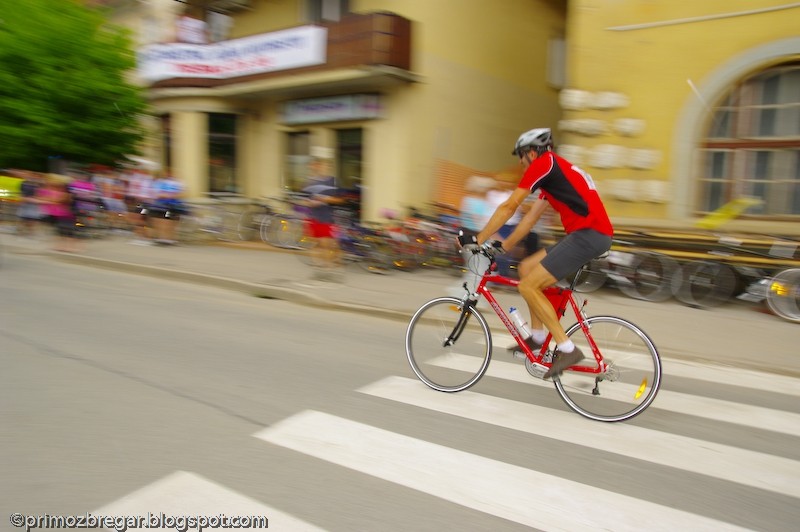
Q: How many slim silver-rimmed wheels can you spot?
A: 2